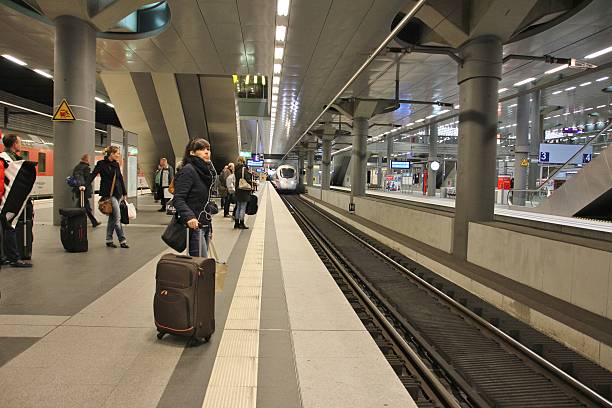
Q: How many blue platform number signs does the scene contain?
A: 2